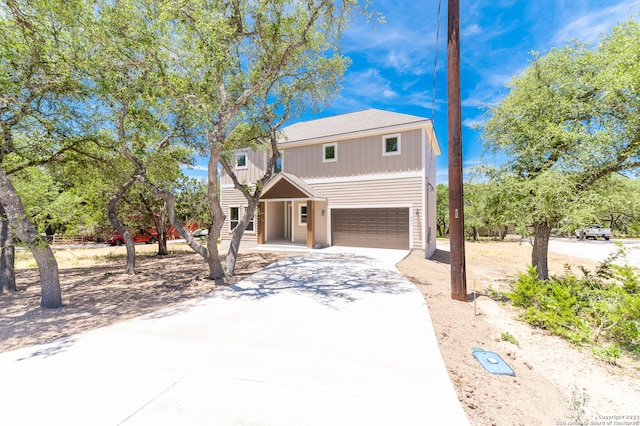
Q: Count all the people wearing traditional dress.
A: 0